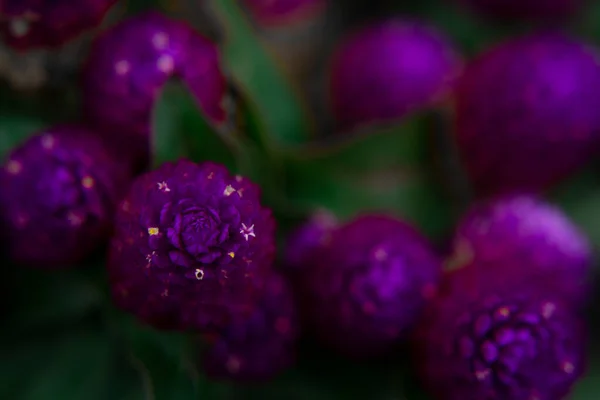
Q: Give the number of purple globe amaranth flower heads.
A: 13